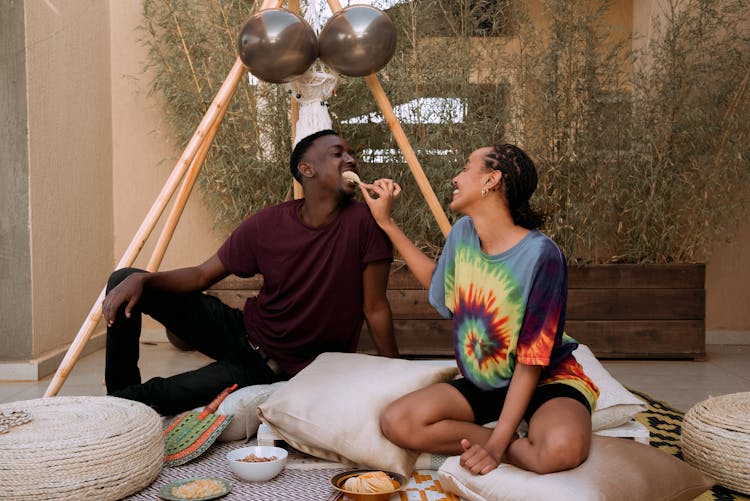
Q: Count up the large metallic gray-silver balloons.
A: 2